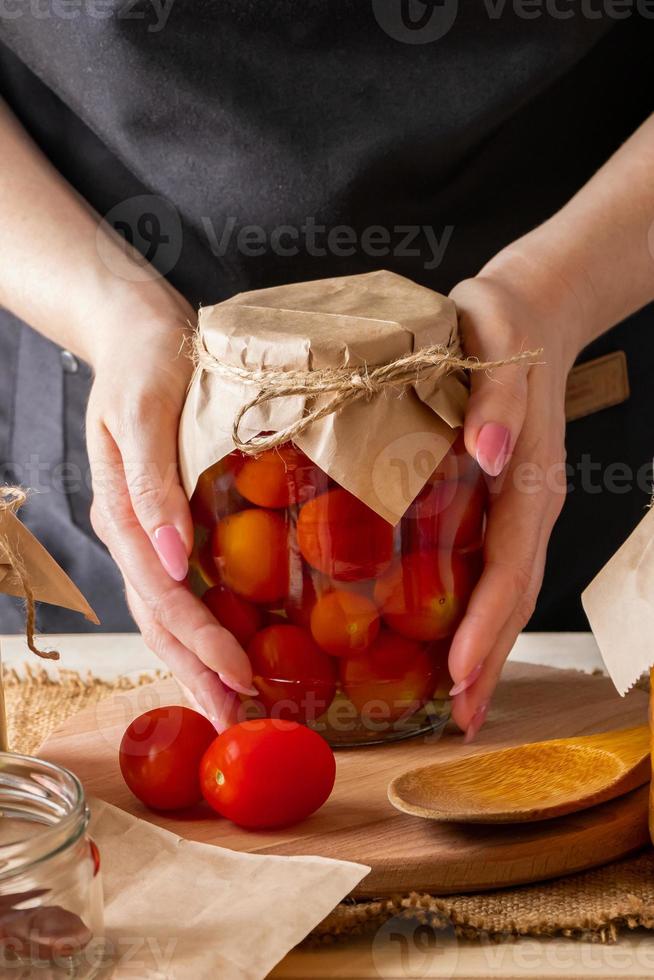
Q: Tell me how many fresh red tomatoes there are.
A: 2